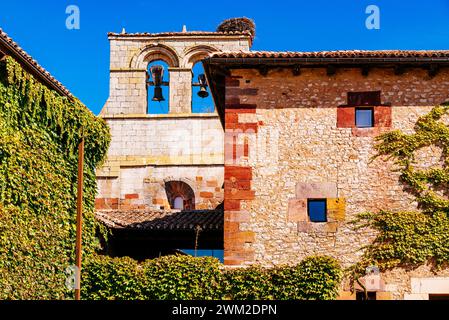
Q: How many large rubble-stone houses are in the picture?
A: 1